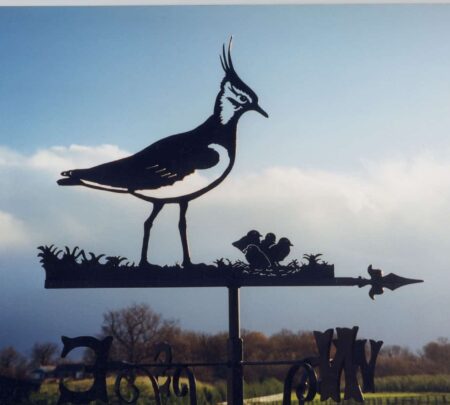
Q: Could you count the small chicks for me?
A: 4